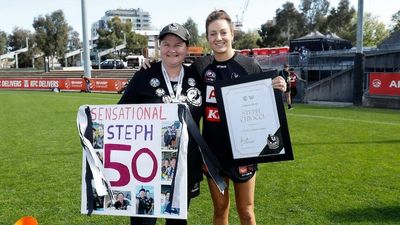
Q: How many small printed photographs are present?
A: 8